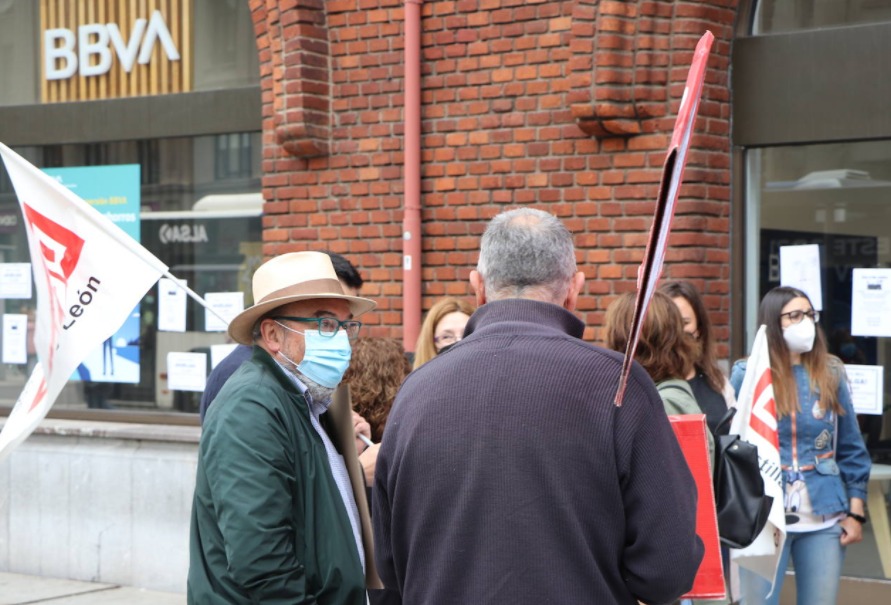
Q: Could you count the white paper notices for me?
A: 9